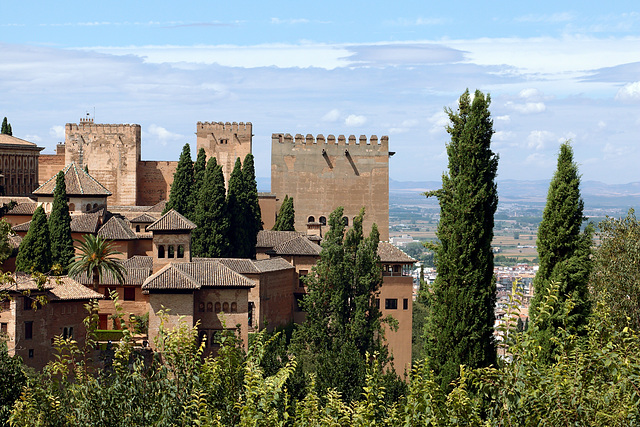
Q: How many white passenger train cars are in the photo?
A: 0